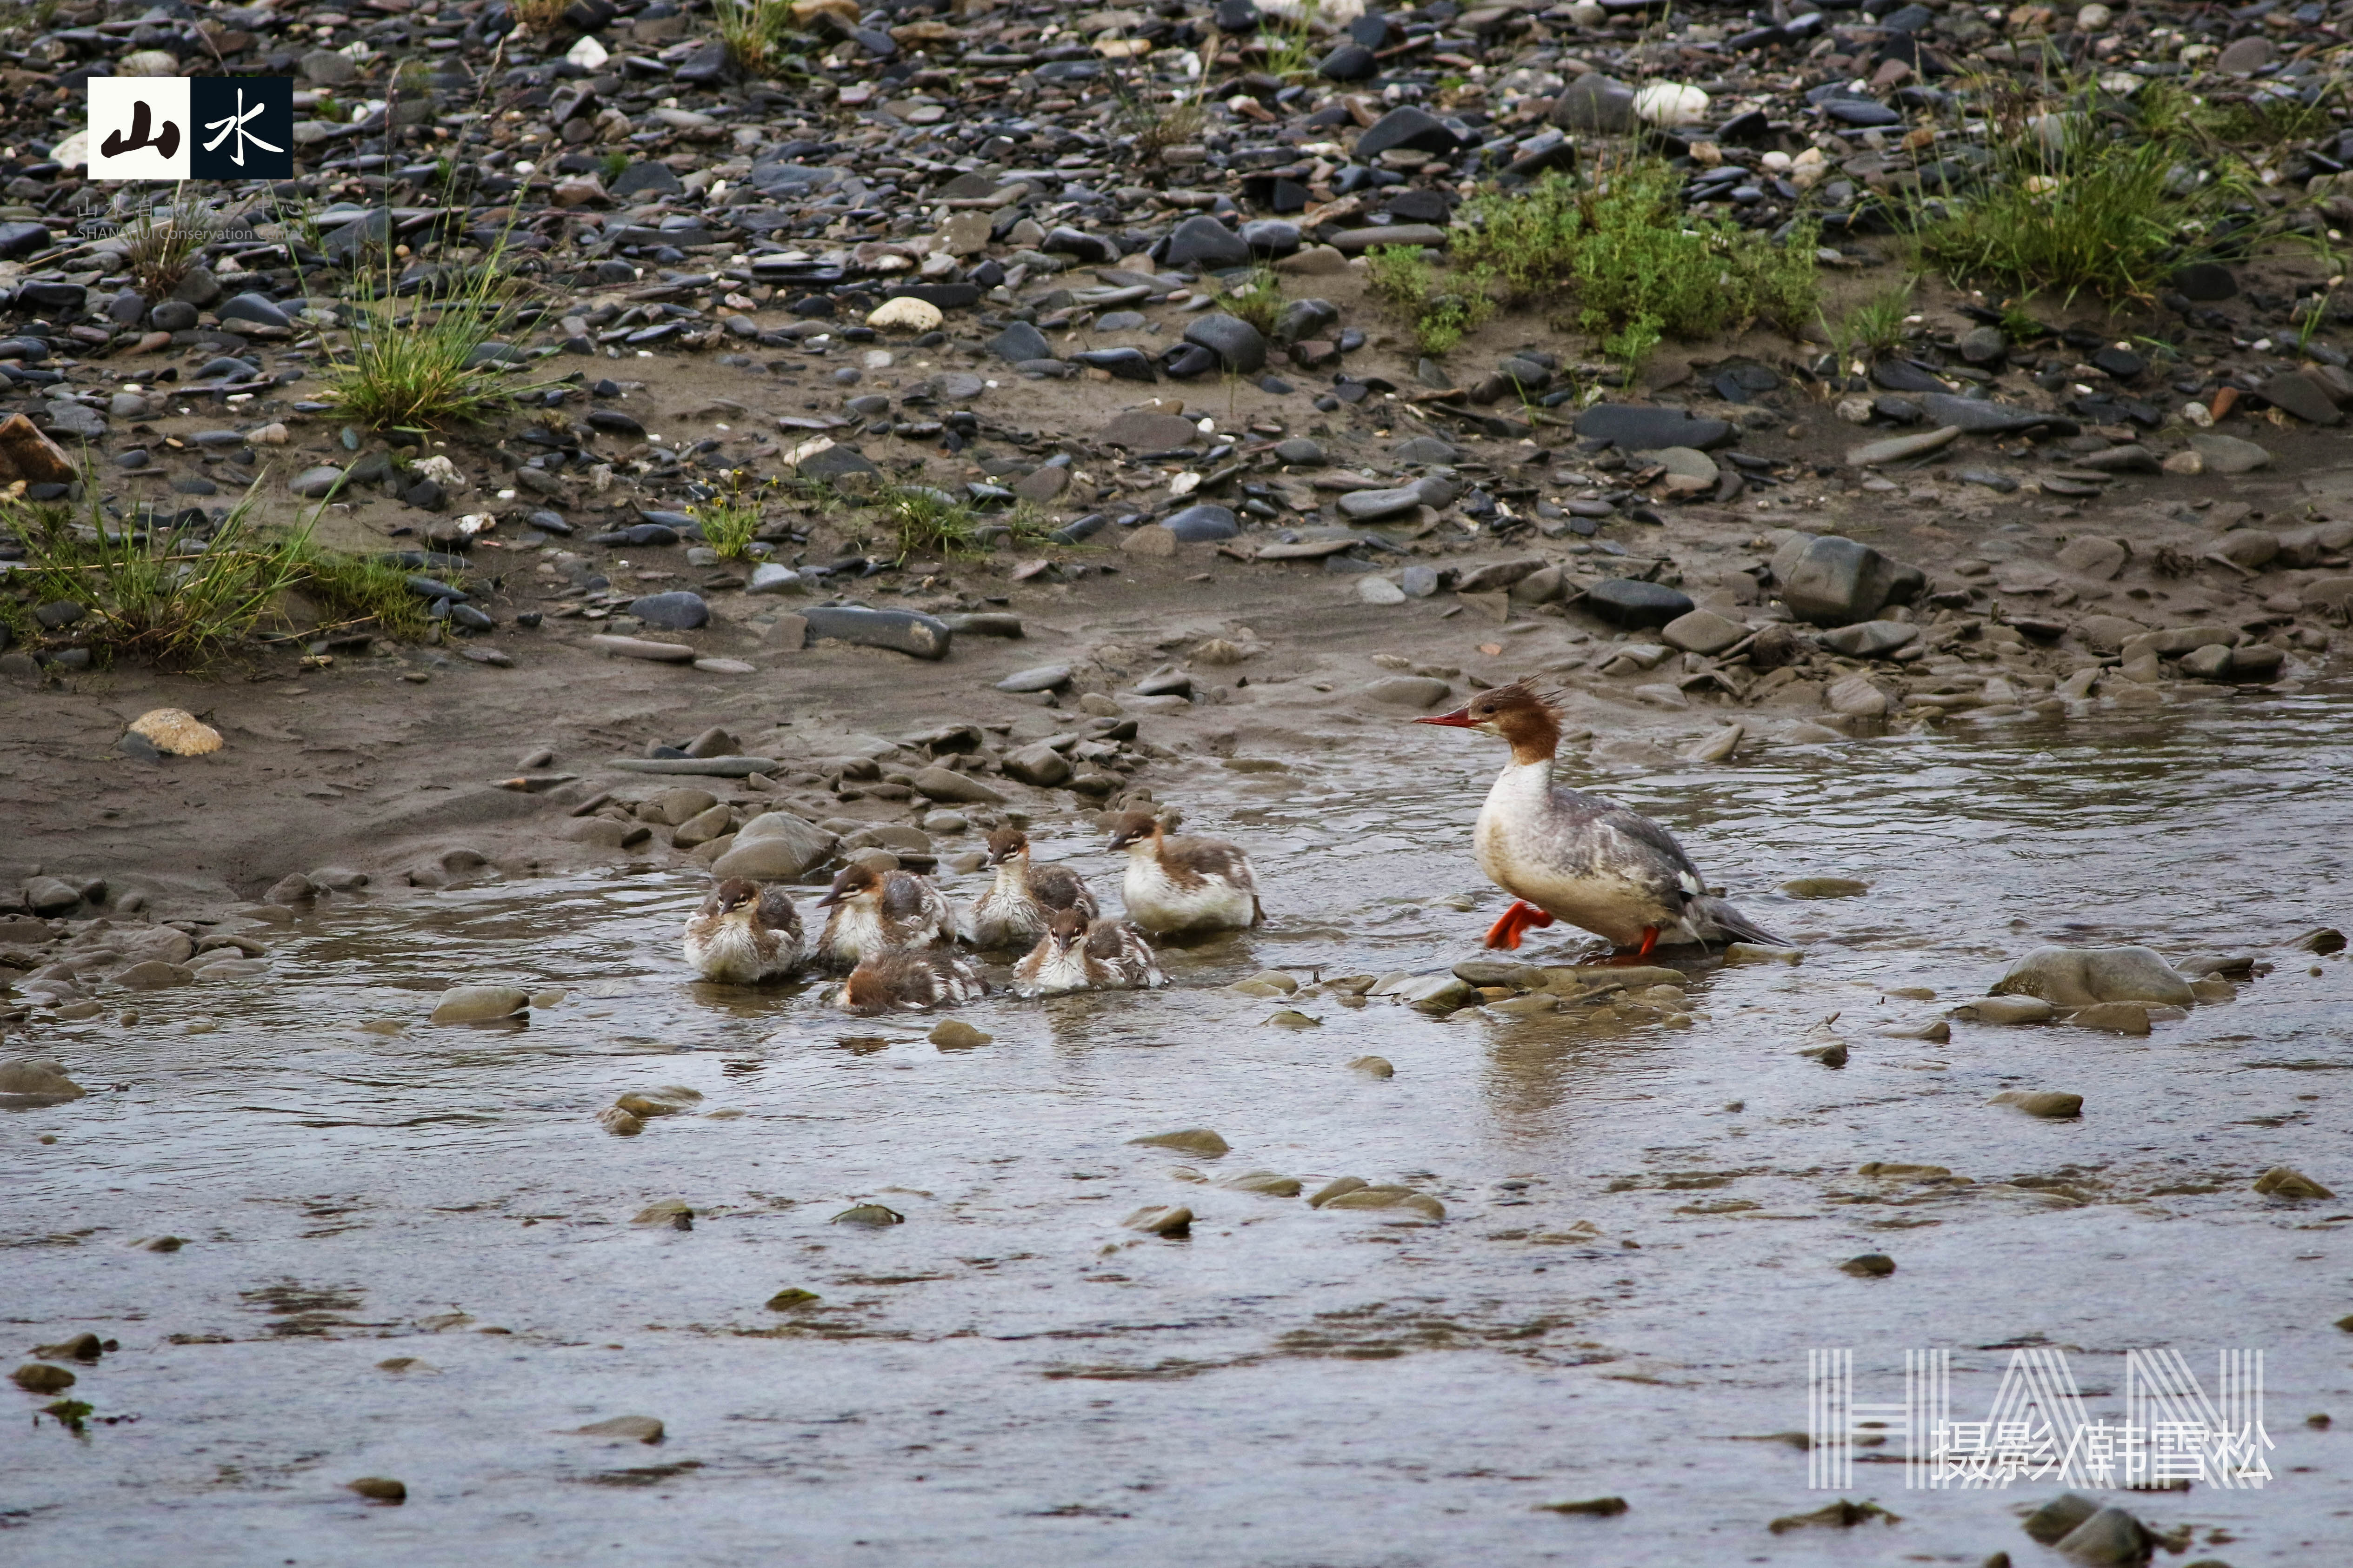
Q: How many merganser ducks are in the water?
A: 7